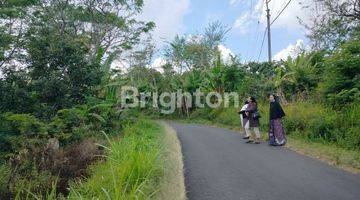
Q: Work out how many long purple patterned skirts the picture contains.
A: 1